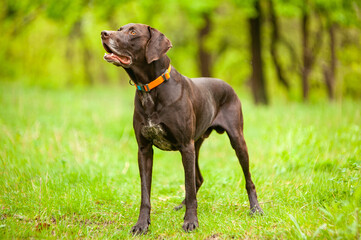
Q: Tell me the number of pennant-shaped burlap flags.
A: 0